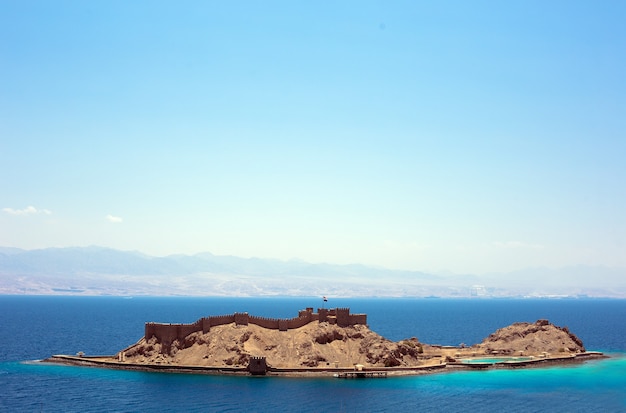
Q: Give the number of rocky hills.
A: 2